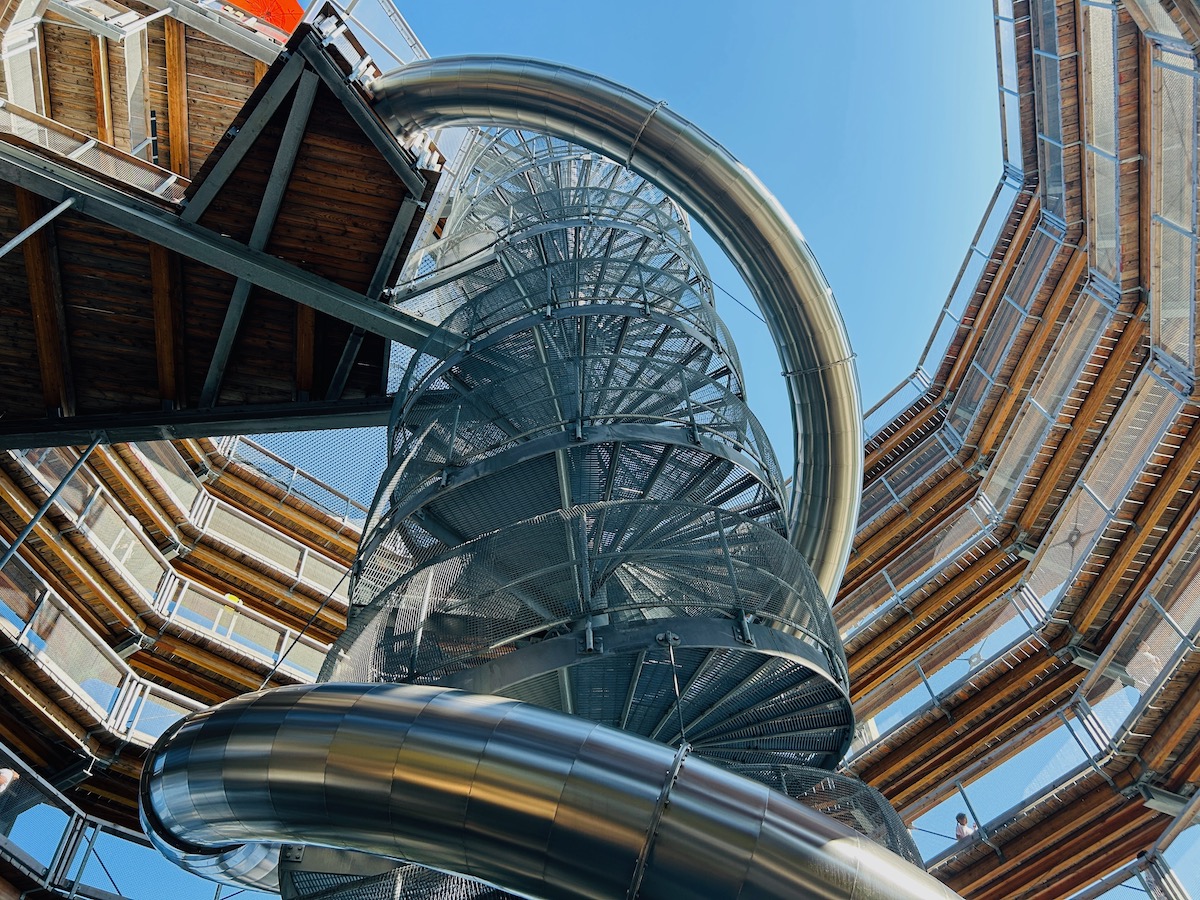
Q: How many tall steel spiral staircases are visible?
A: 1